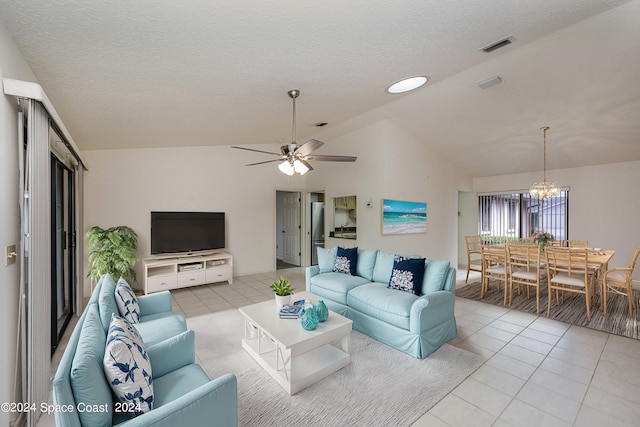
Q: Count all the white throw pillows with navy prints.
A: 2